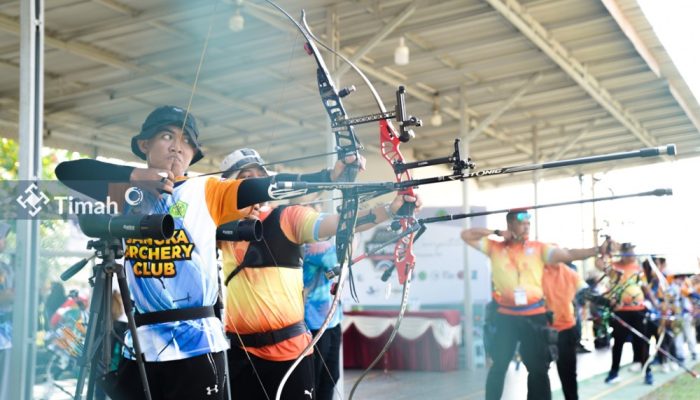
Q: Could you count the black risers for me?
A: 1